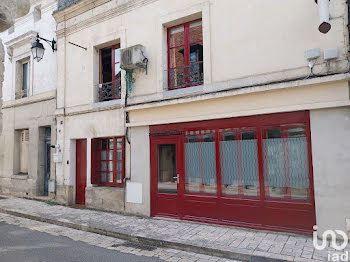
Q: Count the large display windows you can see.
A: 3